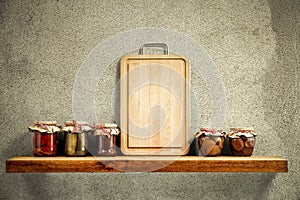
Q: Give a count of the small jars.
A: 5